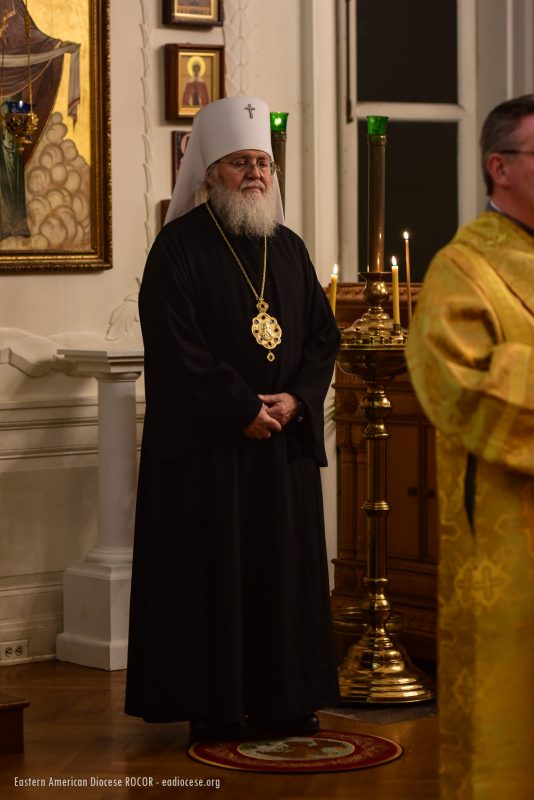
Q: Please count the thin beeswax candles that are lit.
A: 3